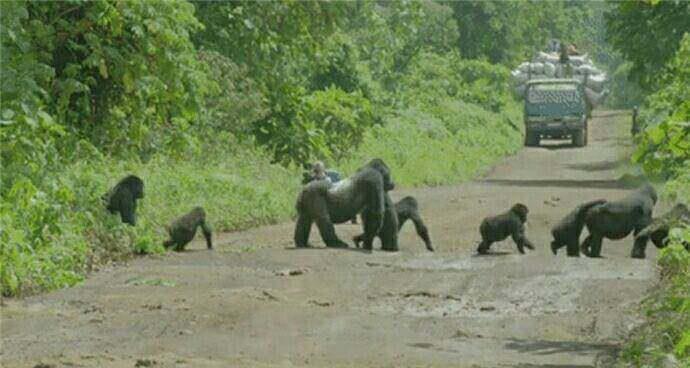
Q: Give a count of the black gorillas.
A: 8